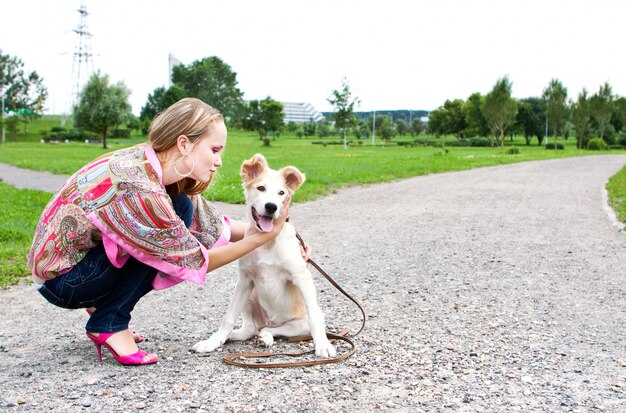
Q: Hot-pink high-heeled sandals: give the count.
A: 2